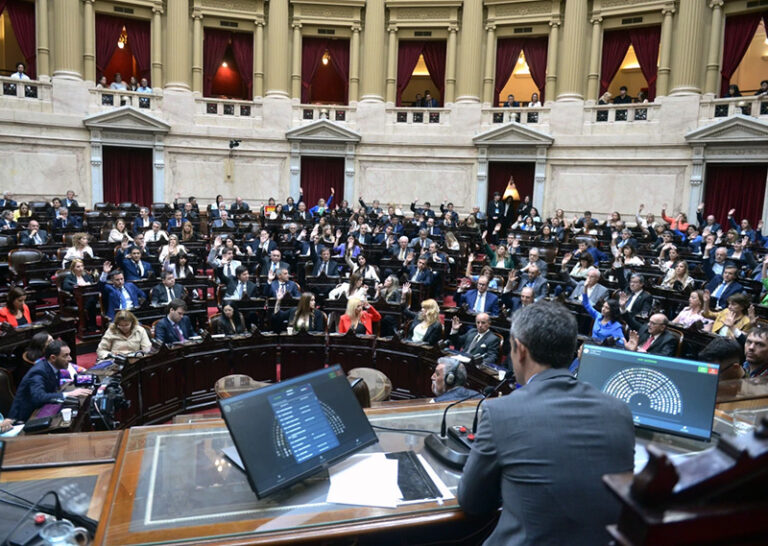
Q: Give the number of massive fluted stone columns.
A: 7